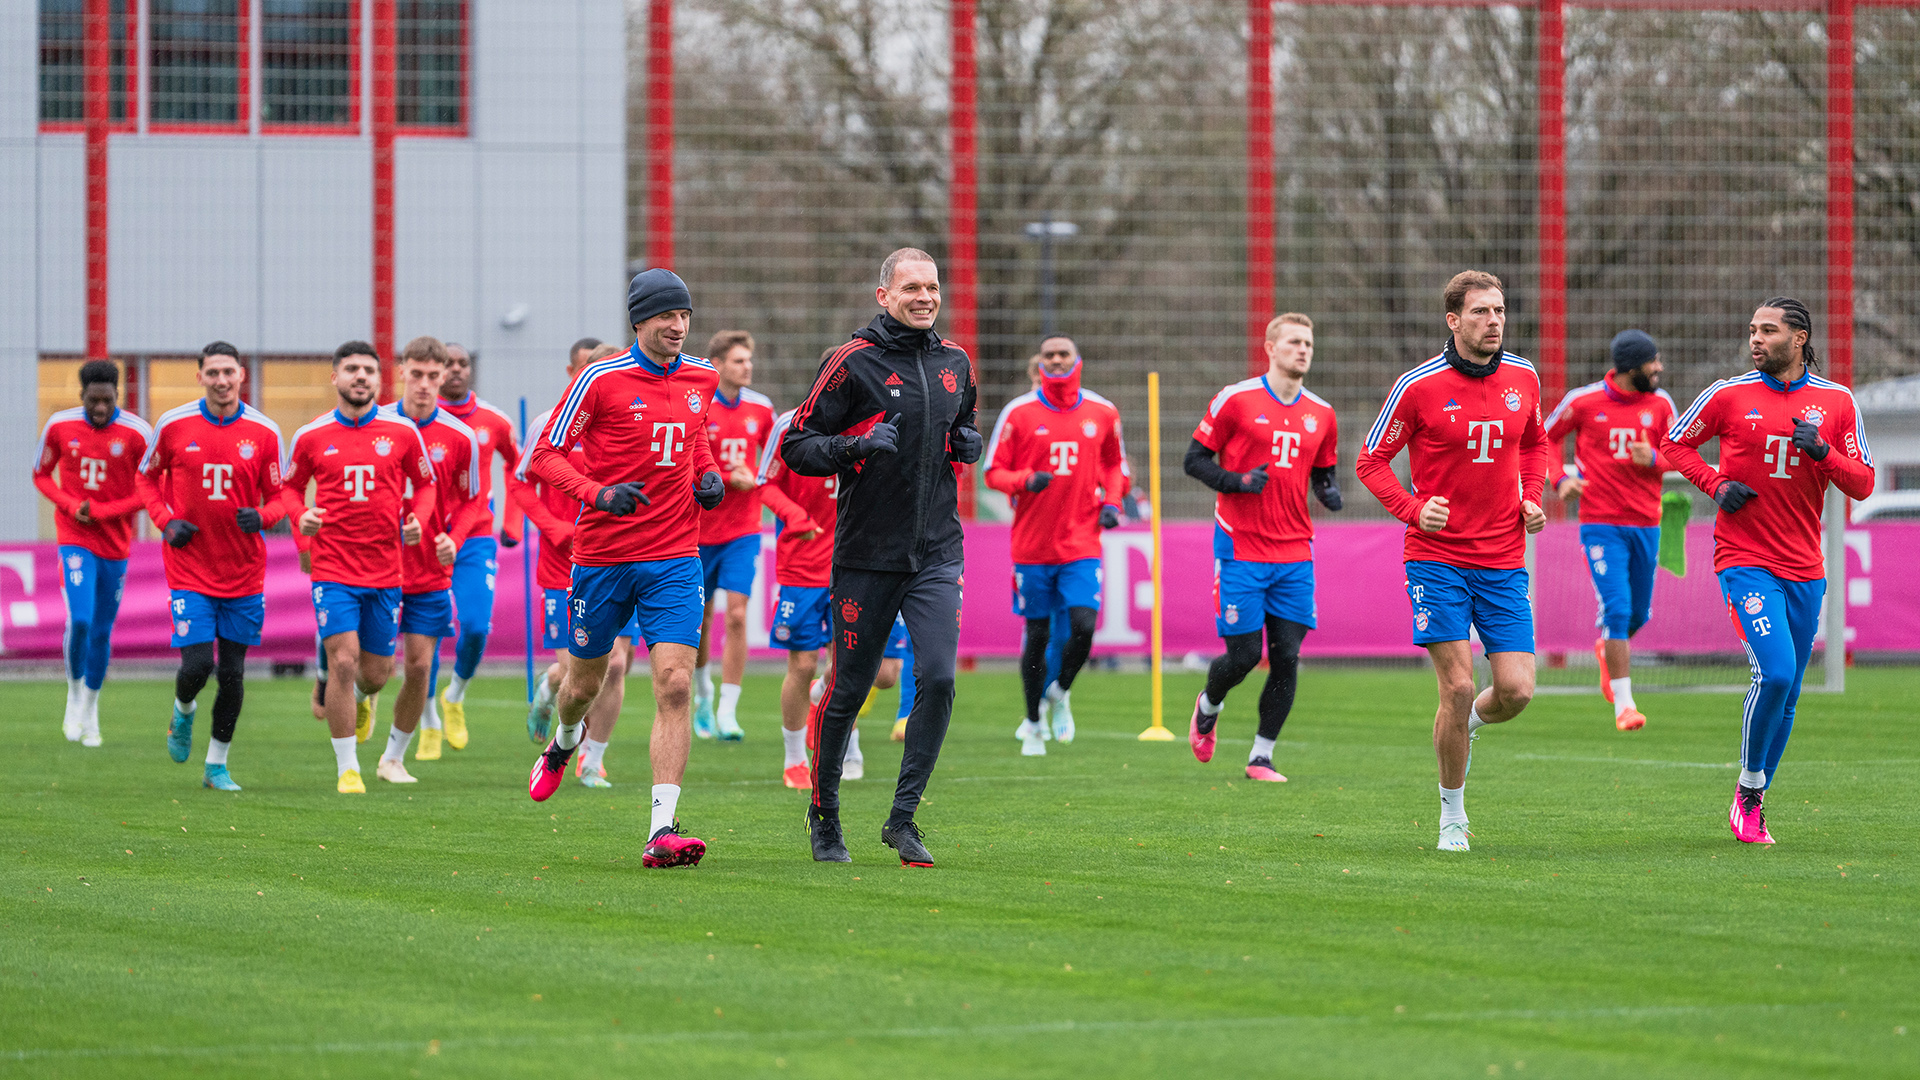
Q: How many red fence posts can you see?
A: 7